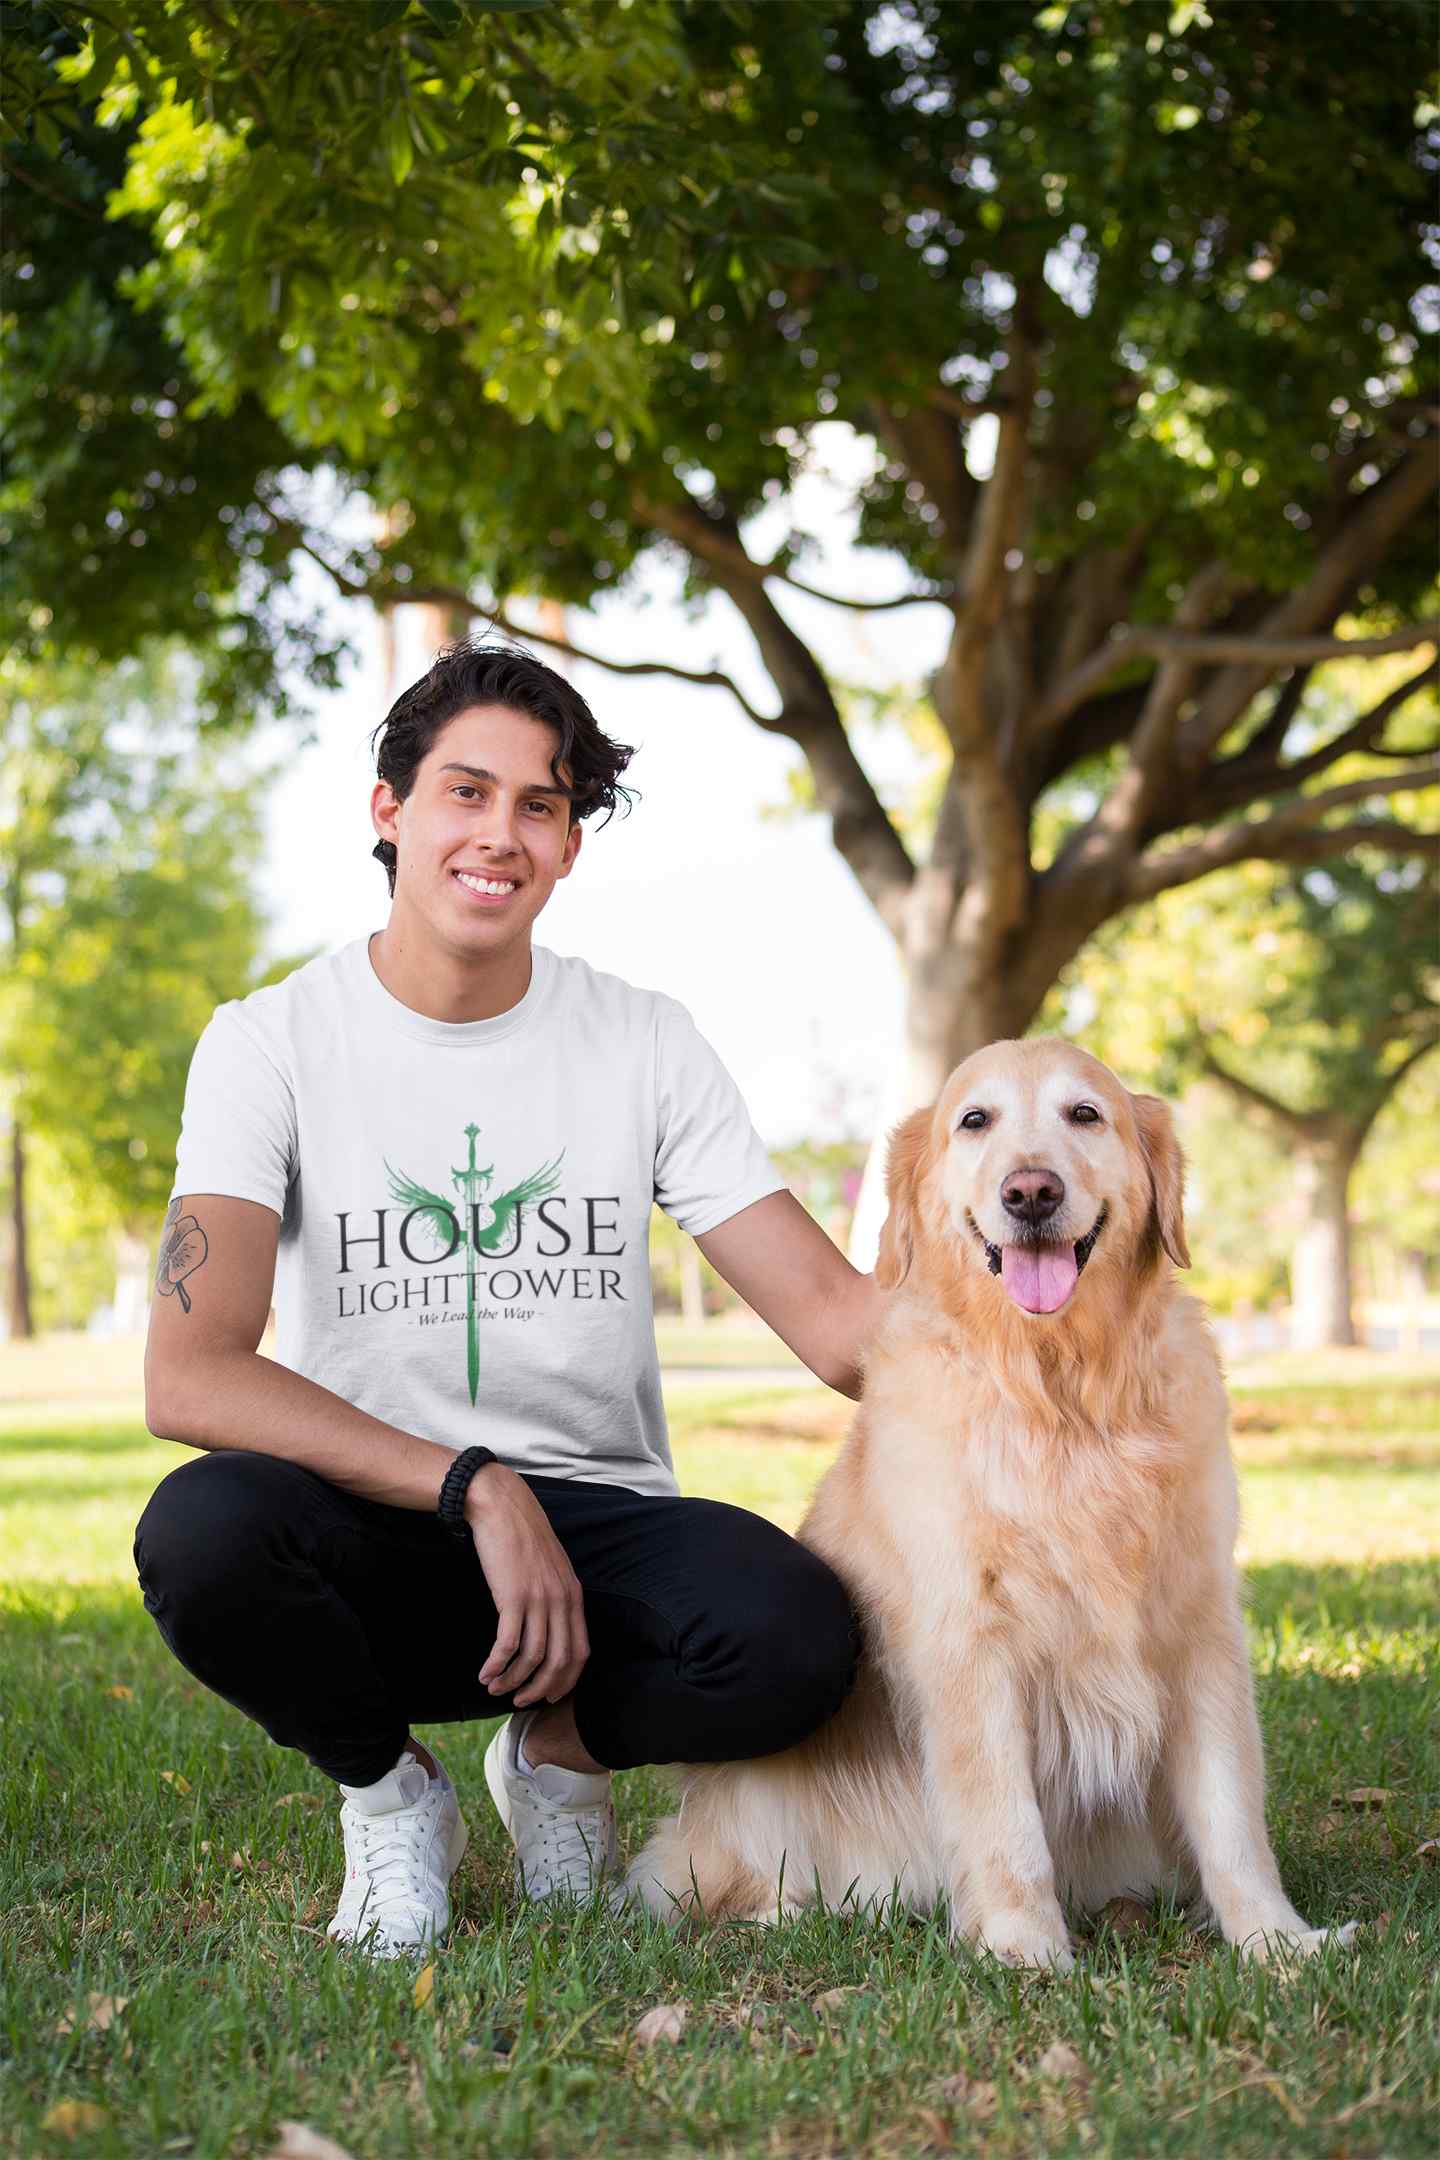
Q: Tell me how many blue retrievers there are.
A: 0